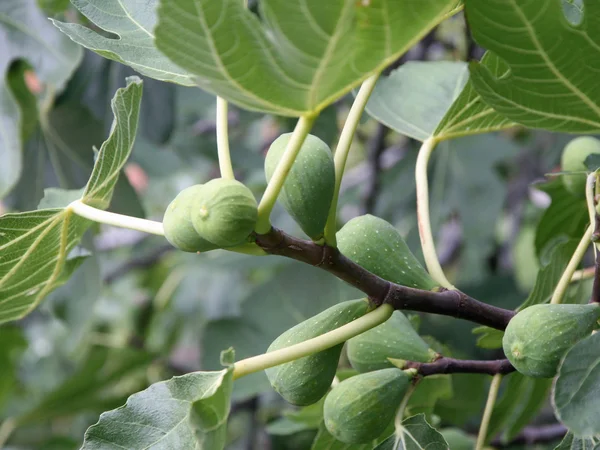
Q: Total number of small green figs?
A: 9